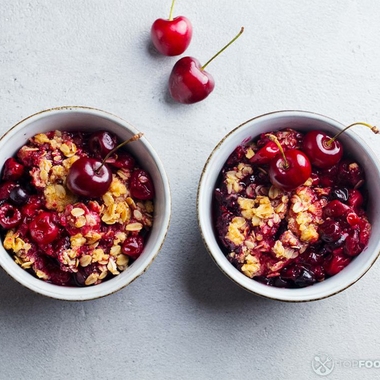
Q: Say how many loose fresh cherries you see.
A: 2